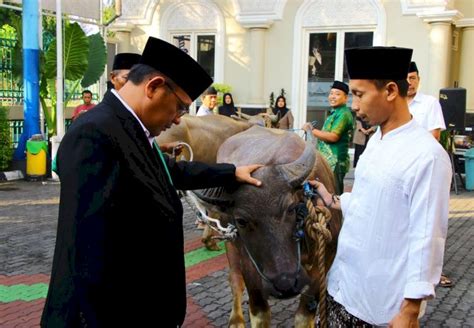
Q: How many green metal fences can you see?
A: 1